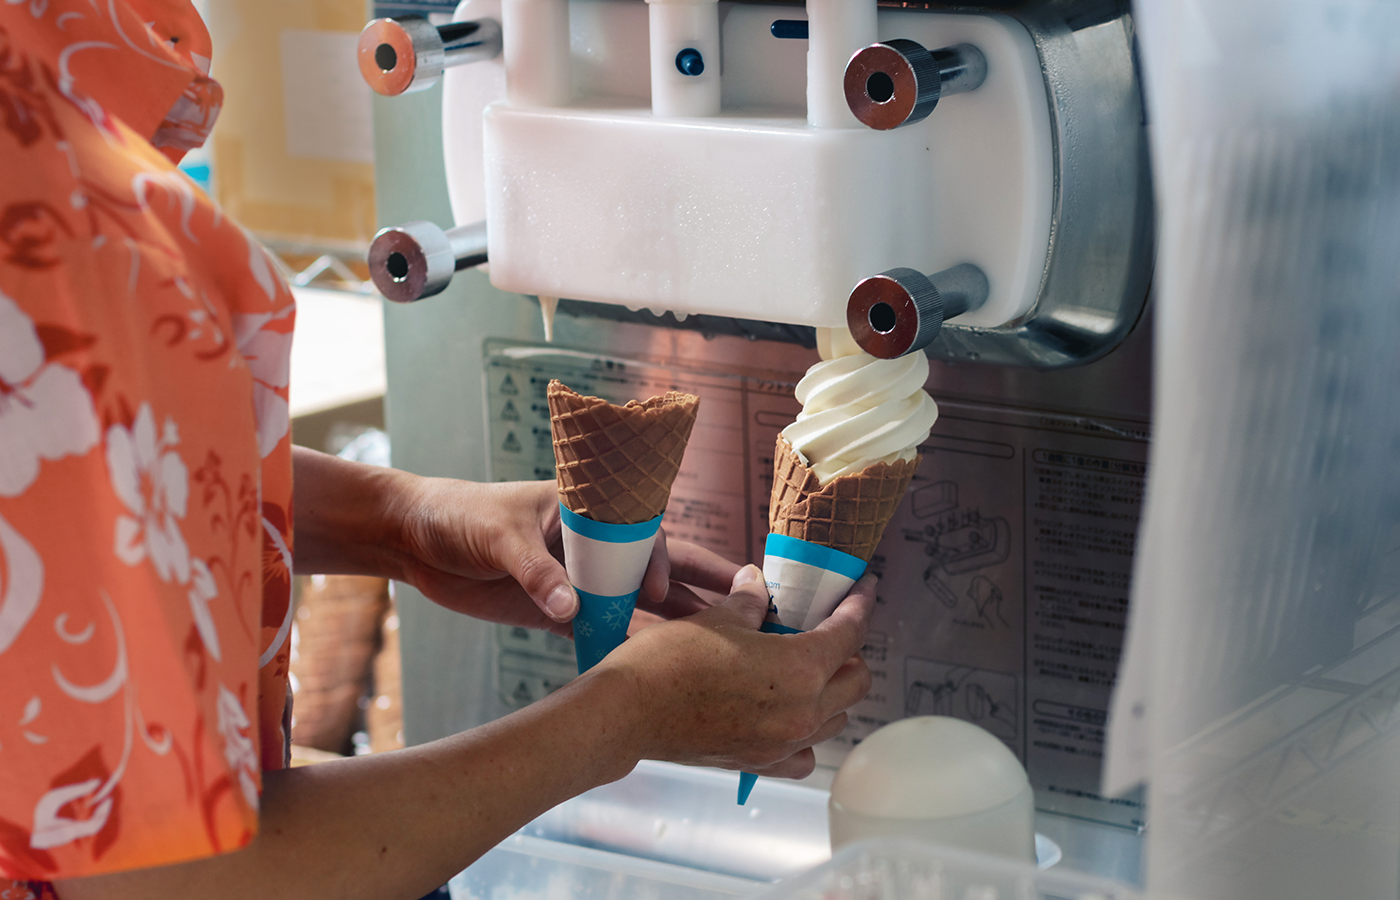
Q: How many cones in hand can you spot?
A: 2